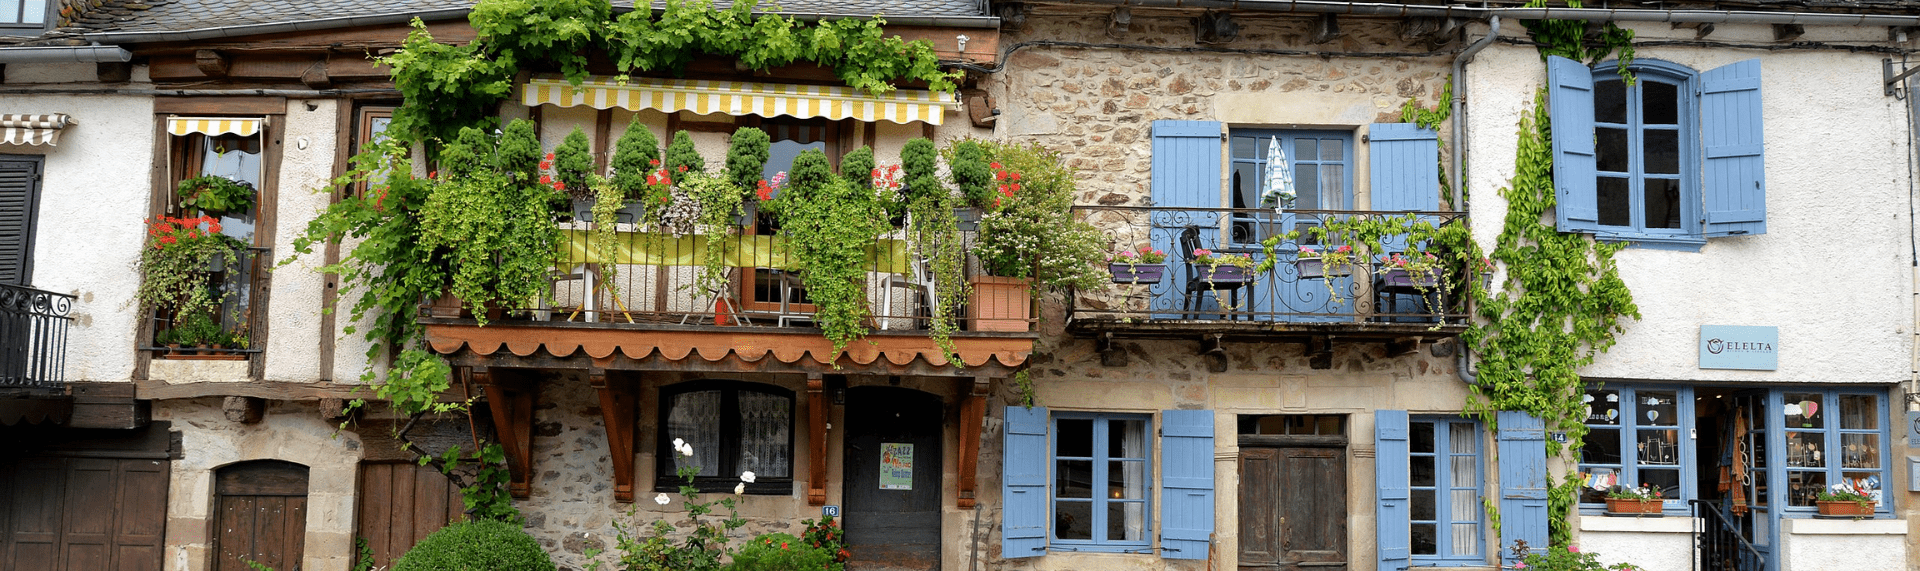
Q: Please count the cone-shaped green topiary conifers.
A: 10